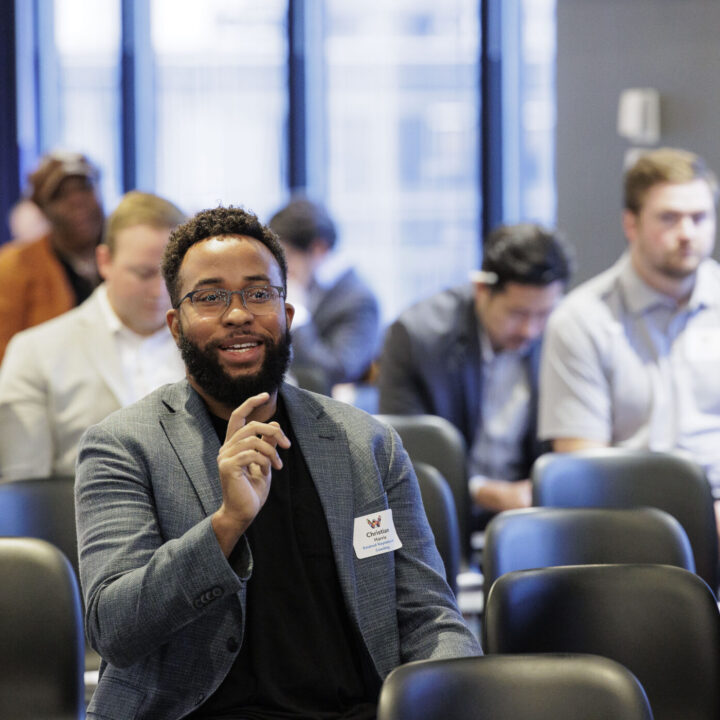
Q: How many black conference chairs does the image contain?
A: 8